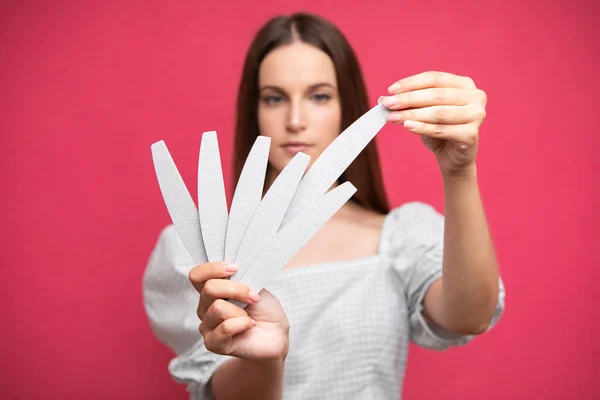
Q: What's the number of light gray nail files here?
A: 6